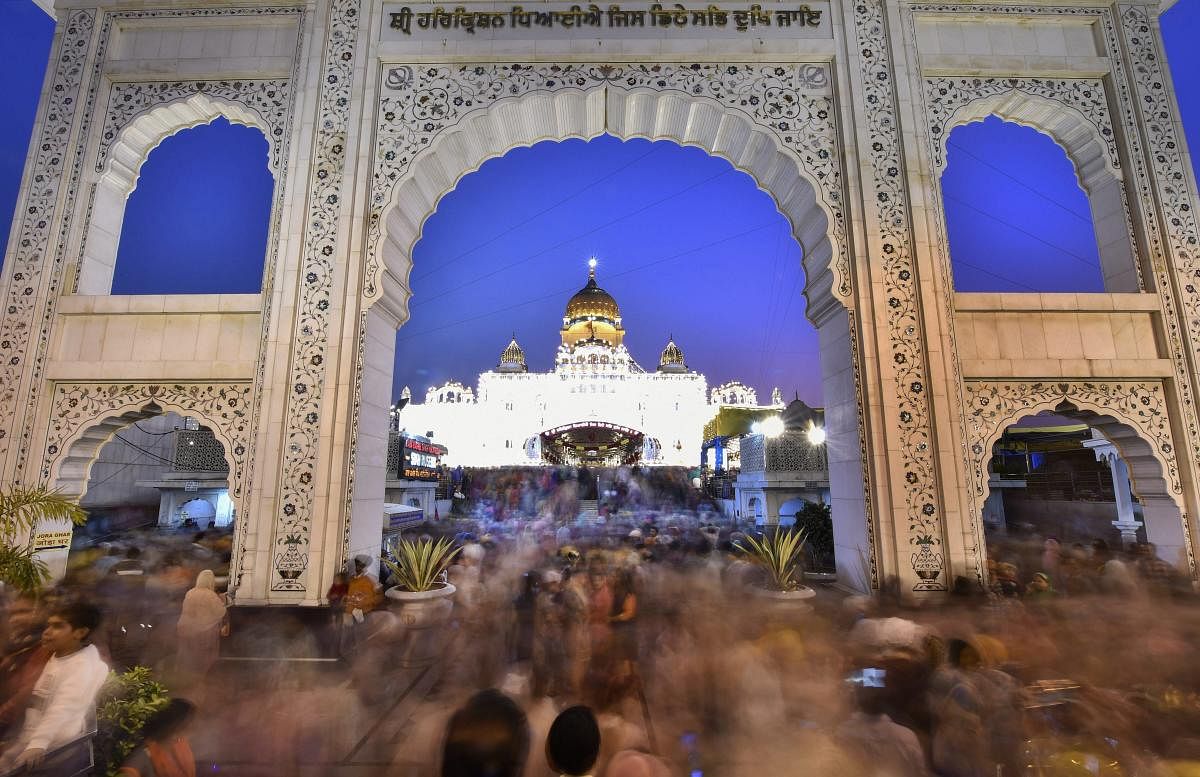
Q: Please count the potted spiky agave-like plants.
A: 2